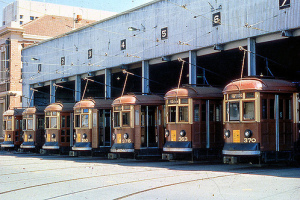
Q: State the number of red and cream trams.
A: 7